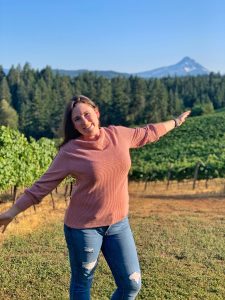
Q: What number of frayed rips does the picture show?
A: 3